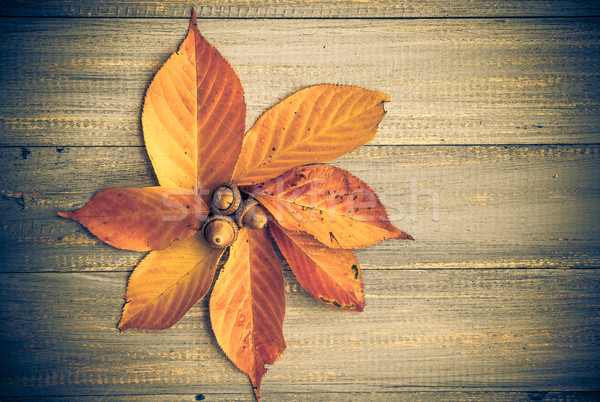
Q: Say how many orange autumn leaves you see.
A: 7